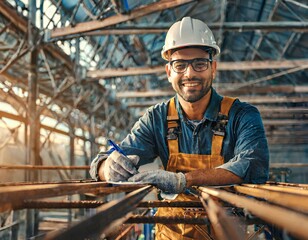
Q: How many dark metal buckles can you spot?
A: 2